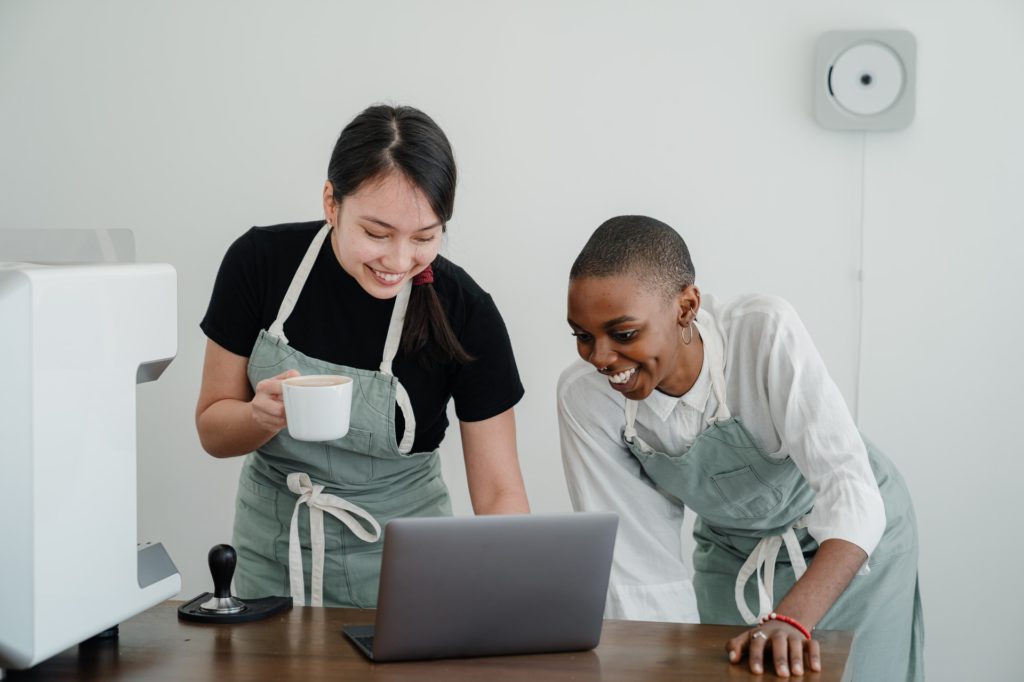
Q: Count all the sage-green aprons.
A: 2